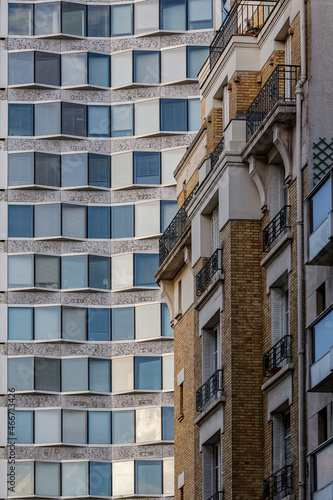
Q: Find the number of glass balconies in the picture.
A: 3